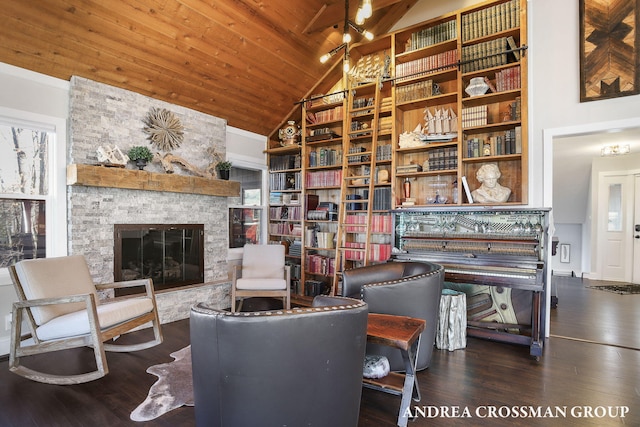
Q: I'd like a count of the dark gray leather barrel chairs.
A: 2